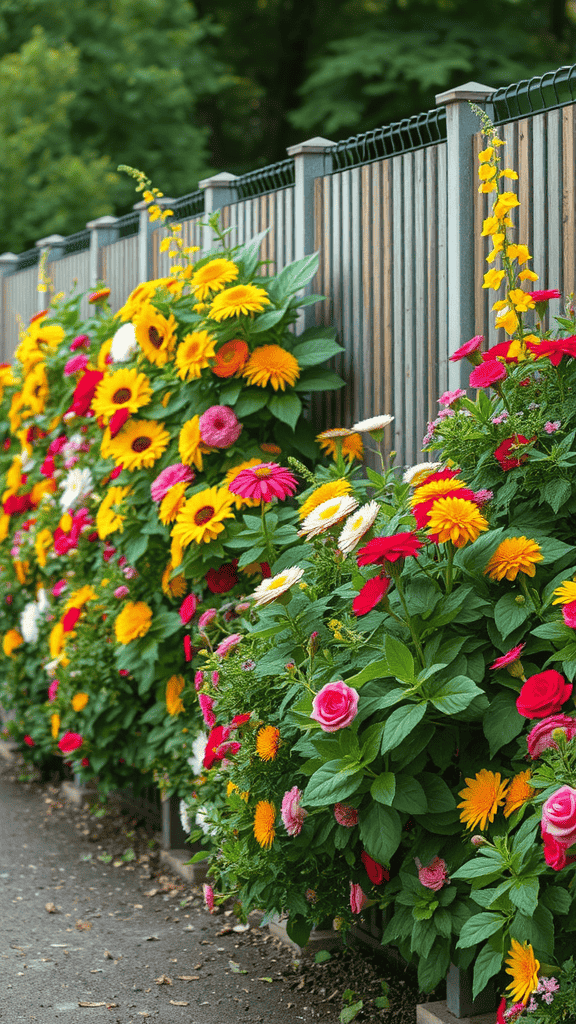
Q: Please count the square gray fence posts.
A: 7